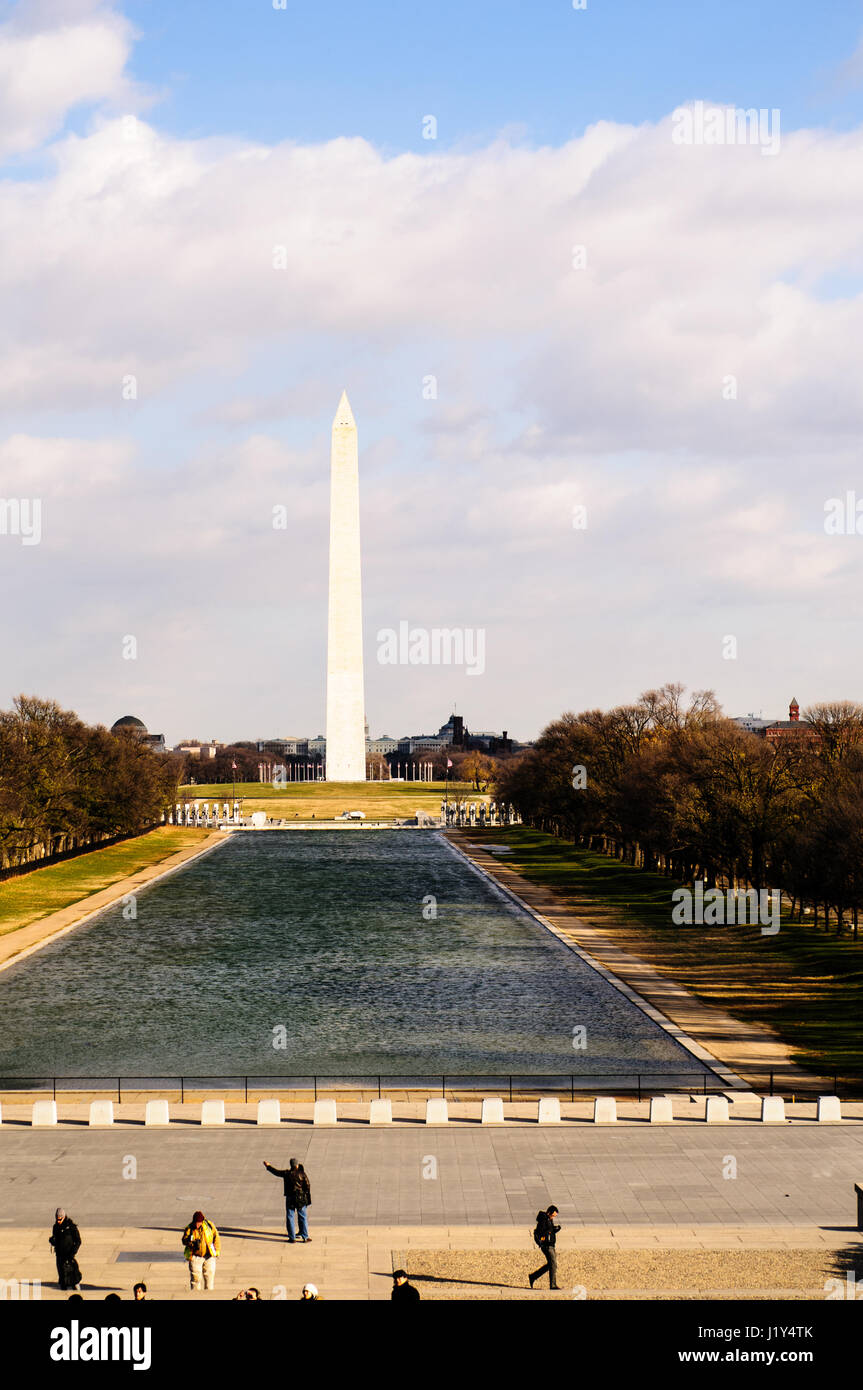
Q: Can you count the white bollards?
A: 15